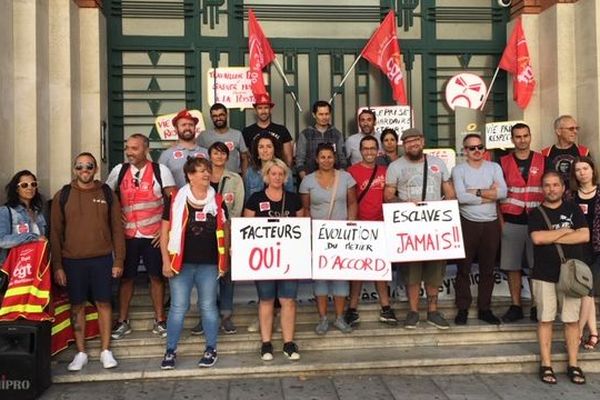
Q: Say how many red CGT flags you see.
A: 3